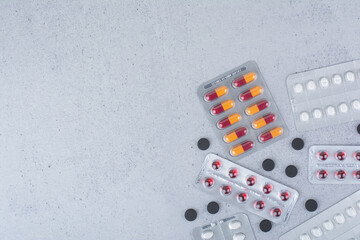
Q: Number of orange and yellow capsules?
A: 10